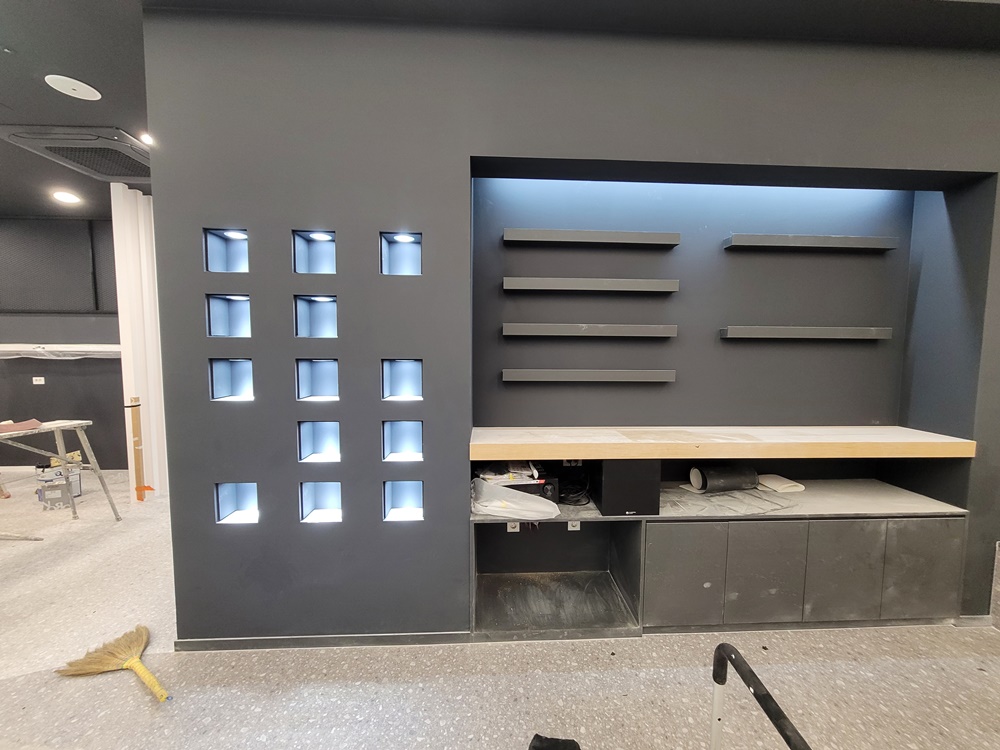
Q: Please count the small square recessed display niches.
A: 13